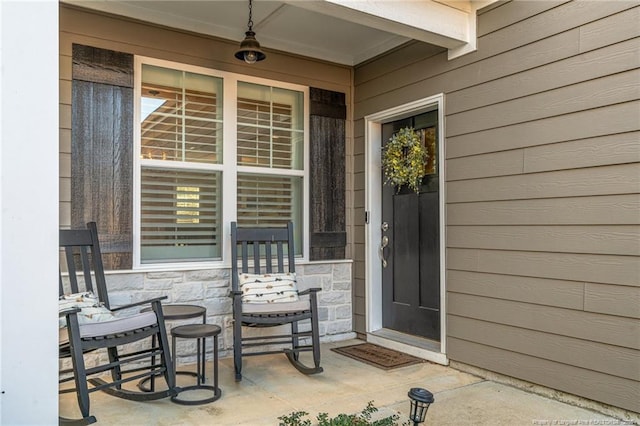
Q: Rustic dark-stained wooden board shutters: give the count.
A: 2